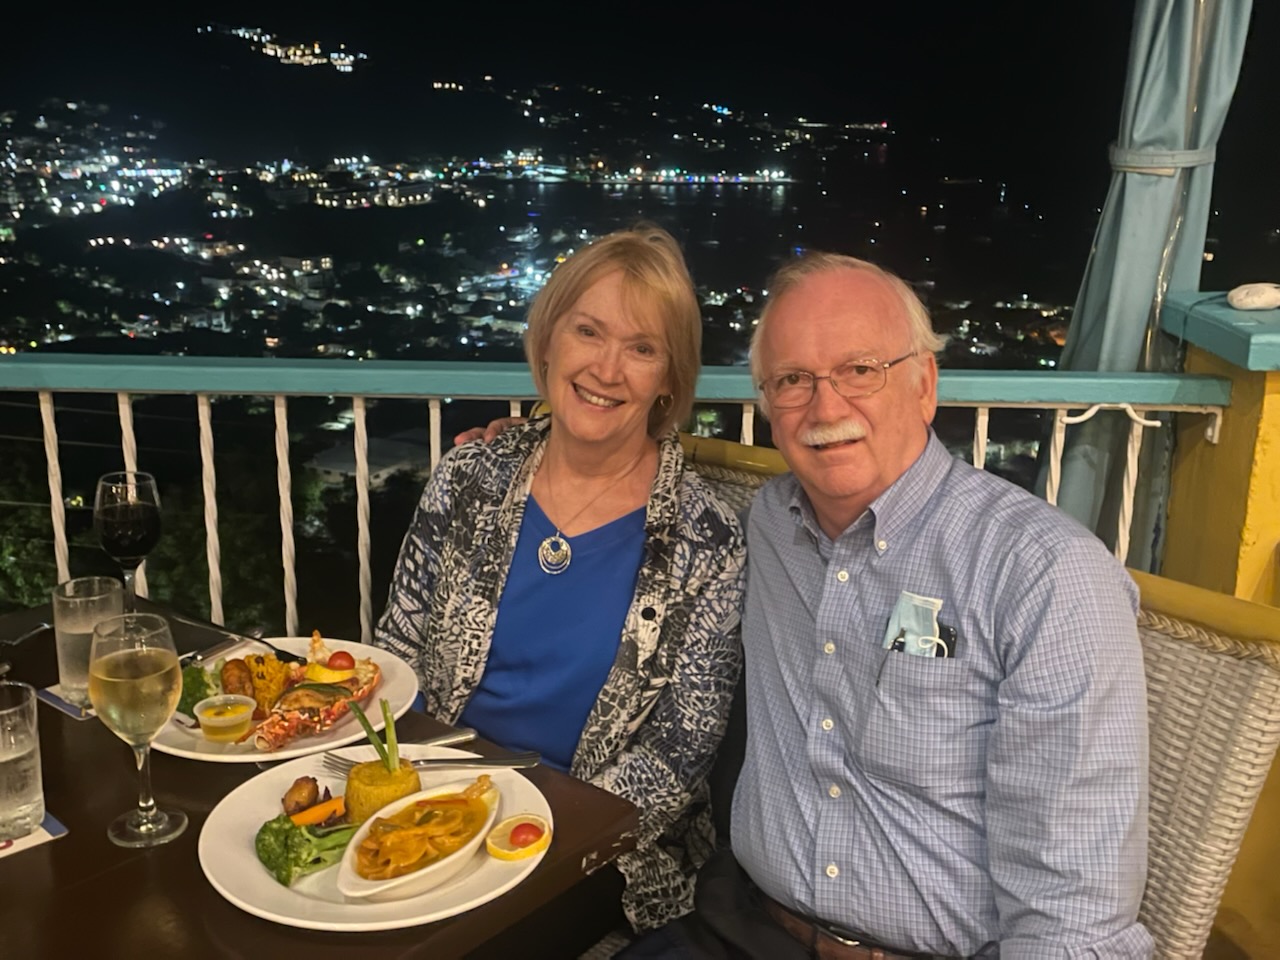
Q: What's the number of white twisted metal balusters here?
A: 11